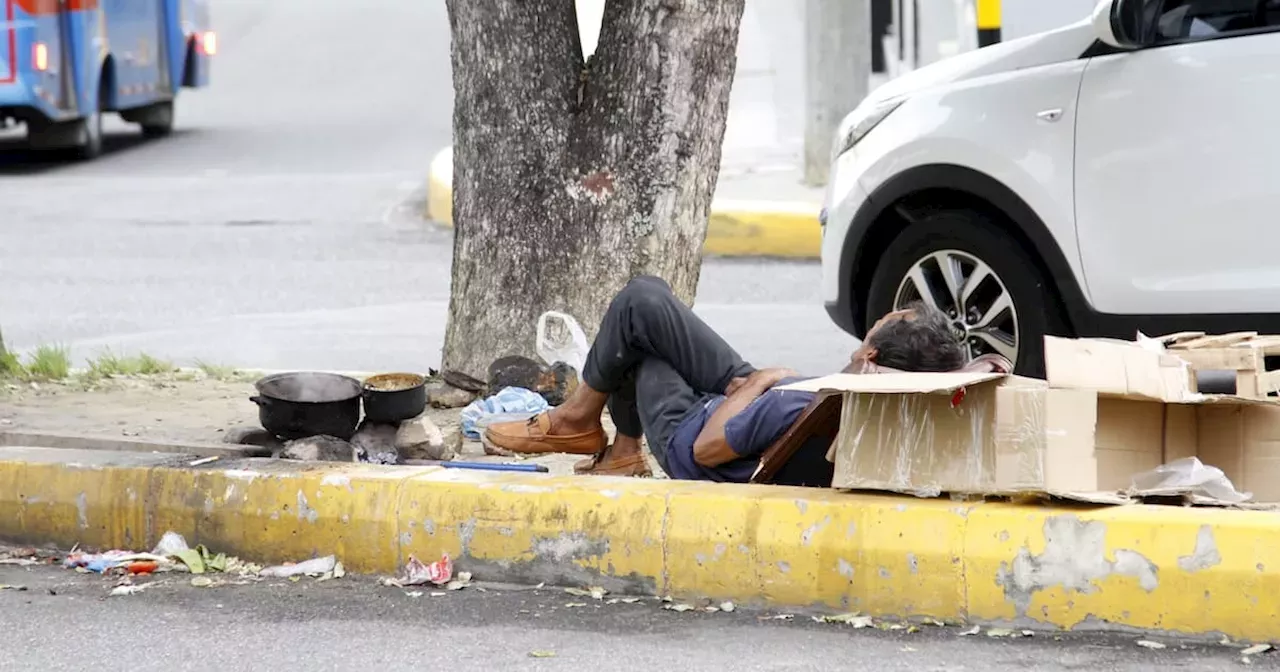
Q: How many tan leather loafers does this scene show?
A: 2